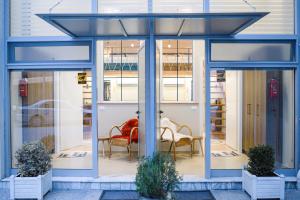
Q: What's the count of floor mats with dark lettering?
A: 2